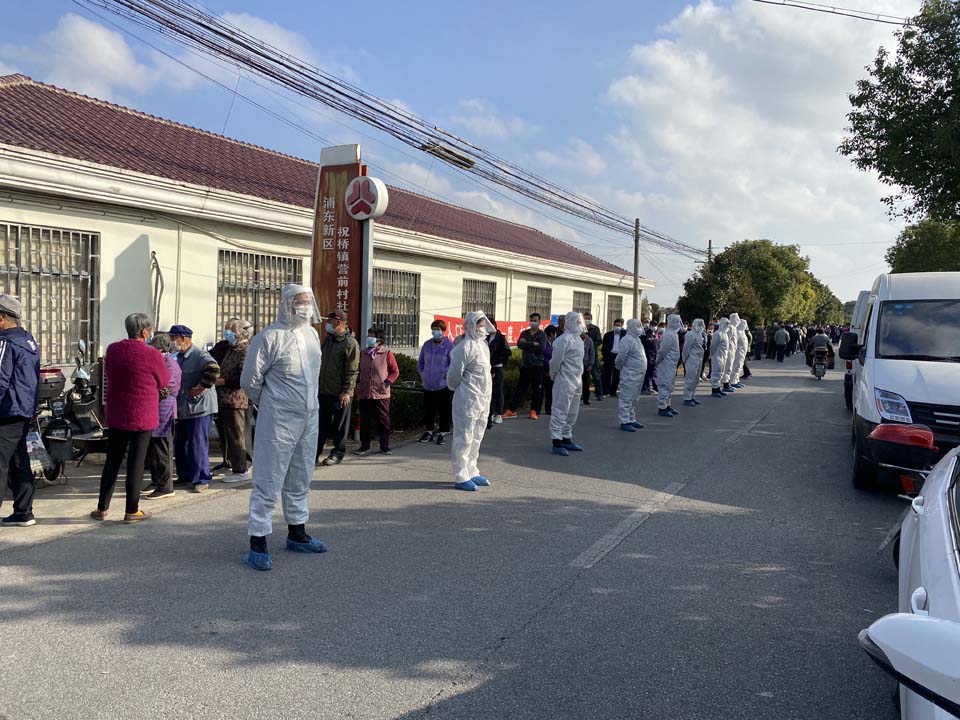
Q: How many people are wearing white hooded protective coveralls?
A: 9